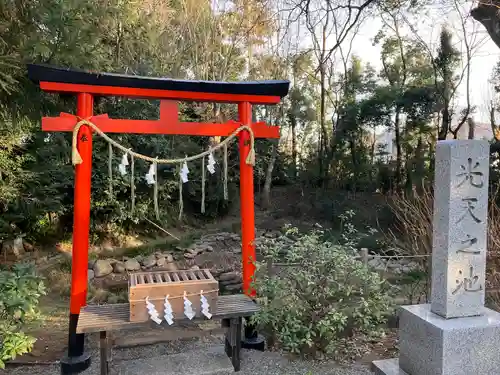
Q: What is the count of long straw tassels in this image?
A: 6